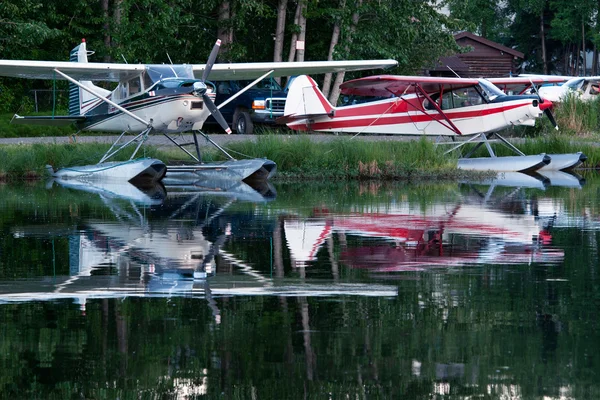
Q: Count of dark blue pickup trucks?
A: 1